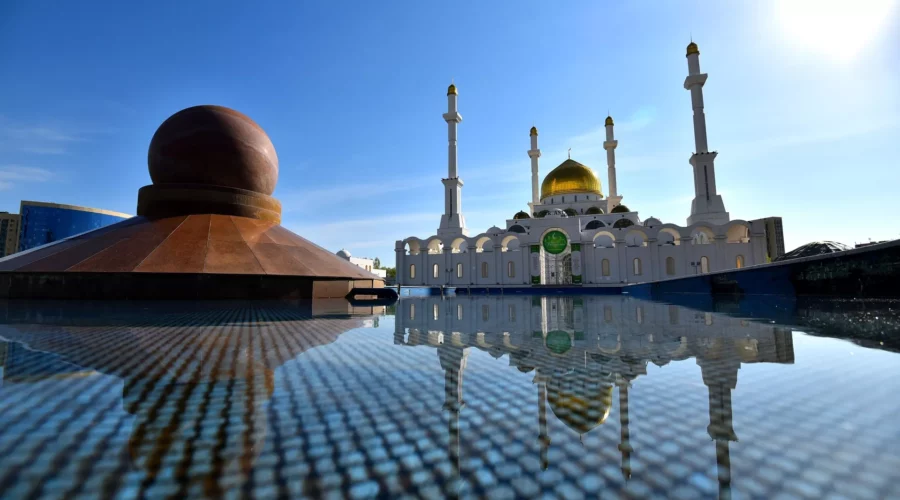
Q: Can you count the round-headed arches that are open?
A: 10